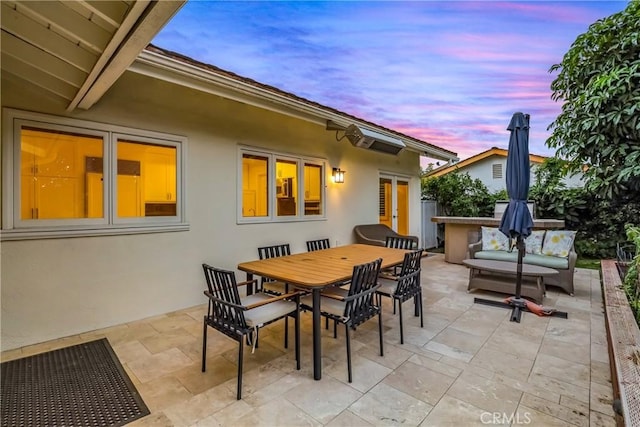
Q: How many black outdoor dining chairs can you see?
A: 6